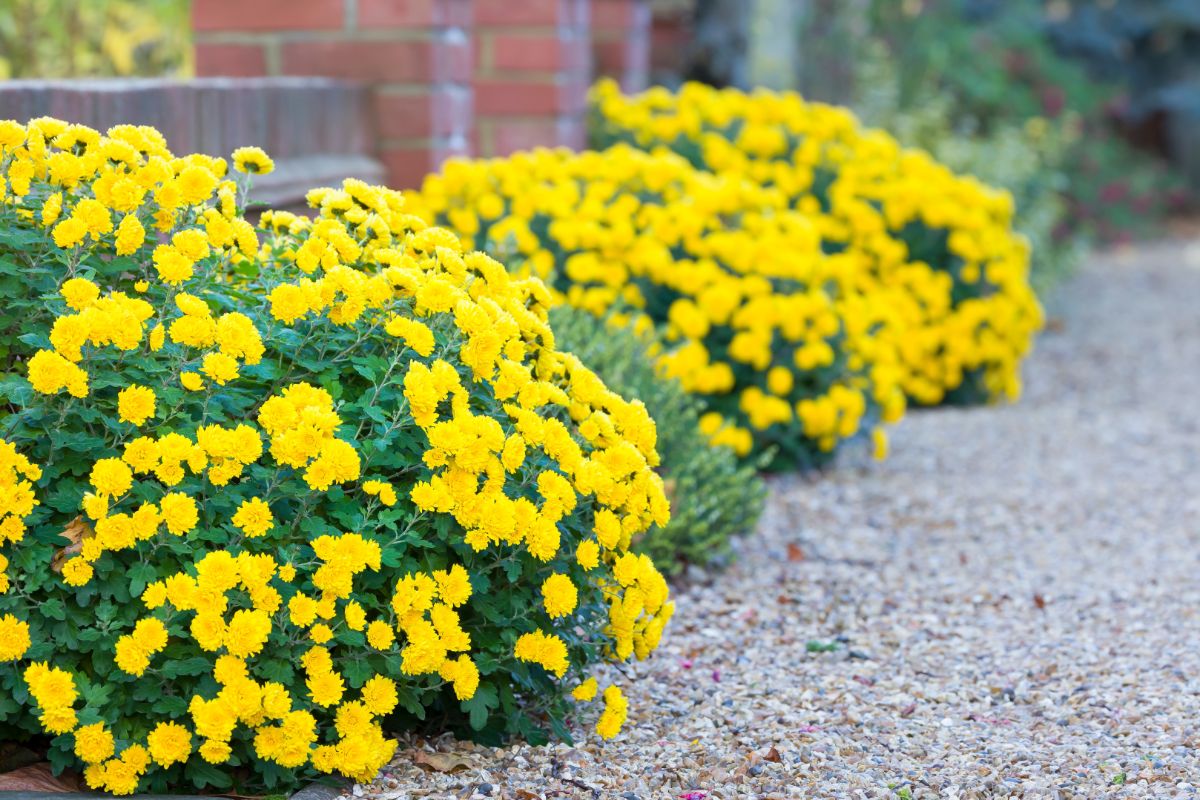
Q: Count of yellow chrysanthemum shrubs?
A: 3